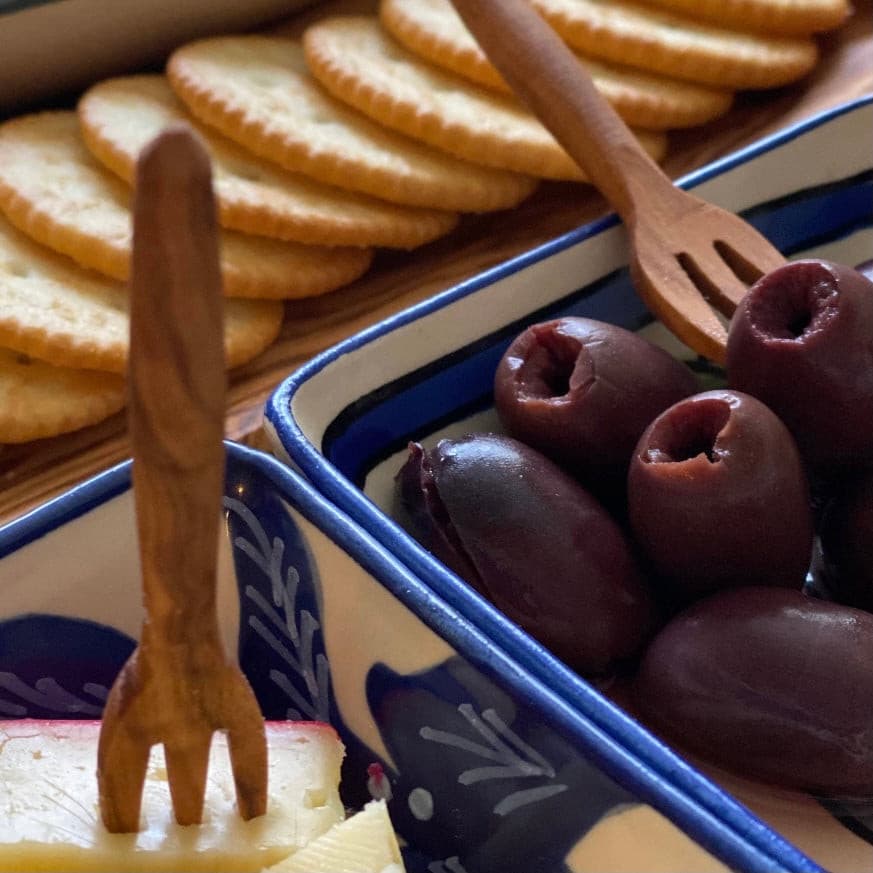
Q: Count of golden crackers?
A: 9